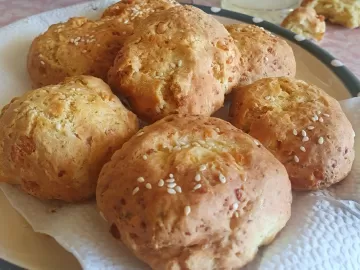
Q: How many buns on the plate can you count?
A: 7